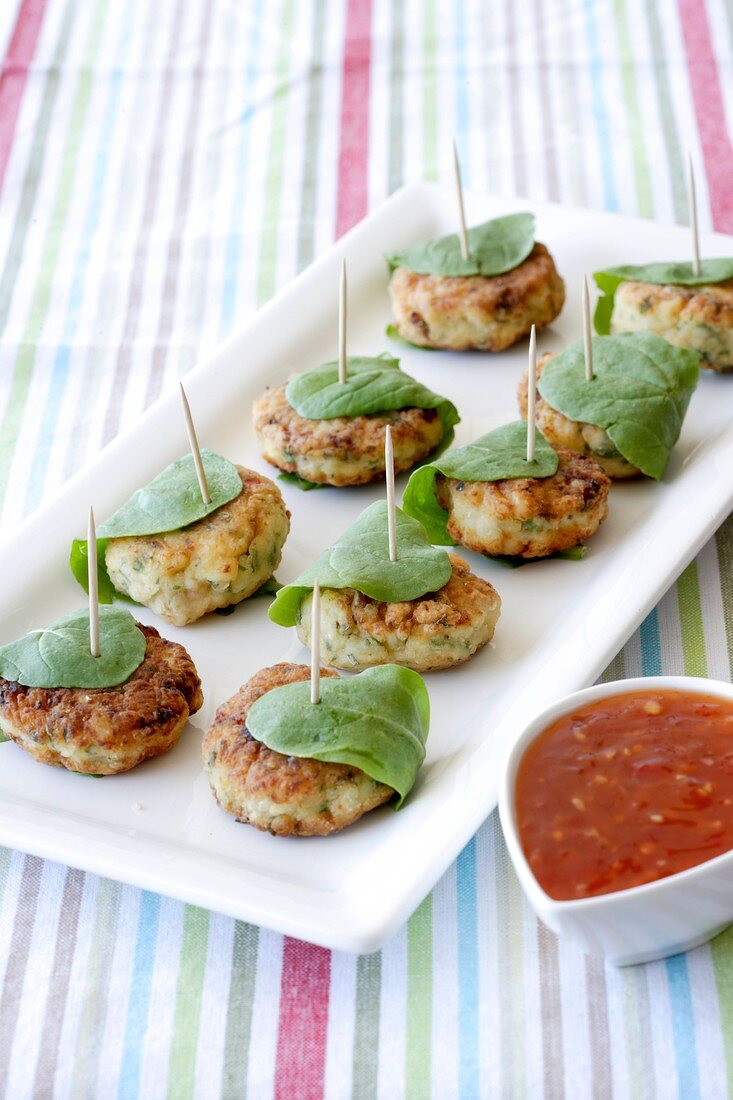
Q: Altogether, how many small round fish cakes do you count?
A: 9